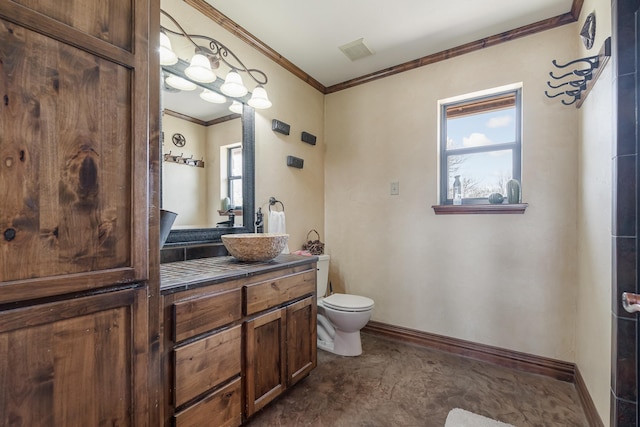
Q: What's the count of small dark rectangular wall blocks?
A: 3